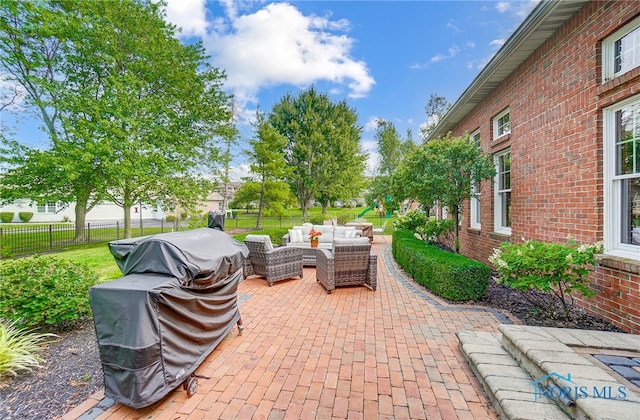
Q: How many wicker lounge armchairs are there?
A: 2